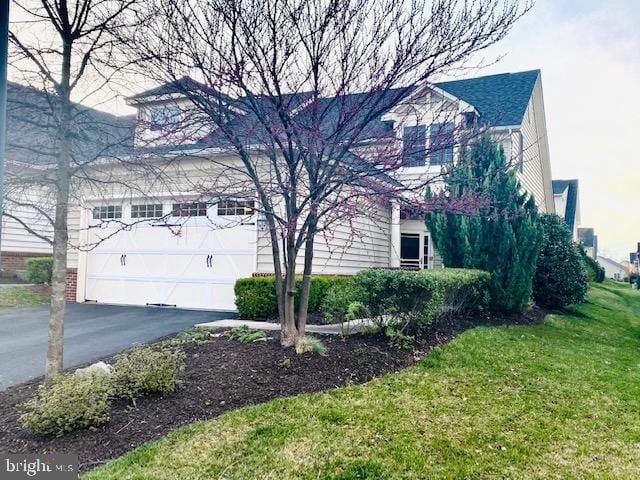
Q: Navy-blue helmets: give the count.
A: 0